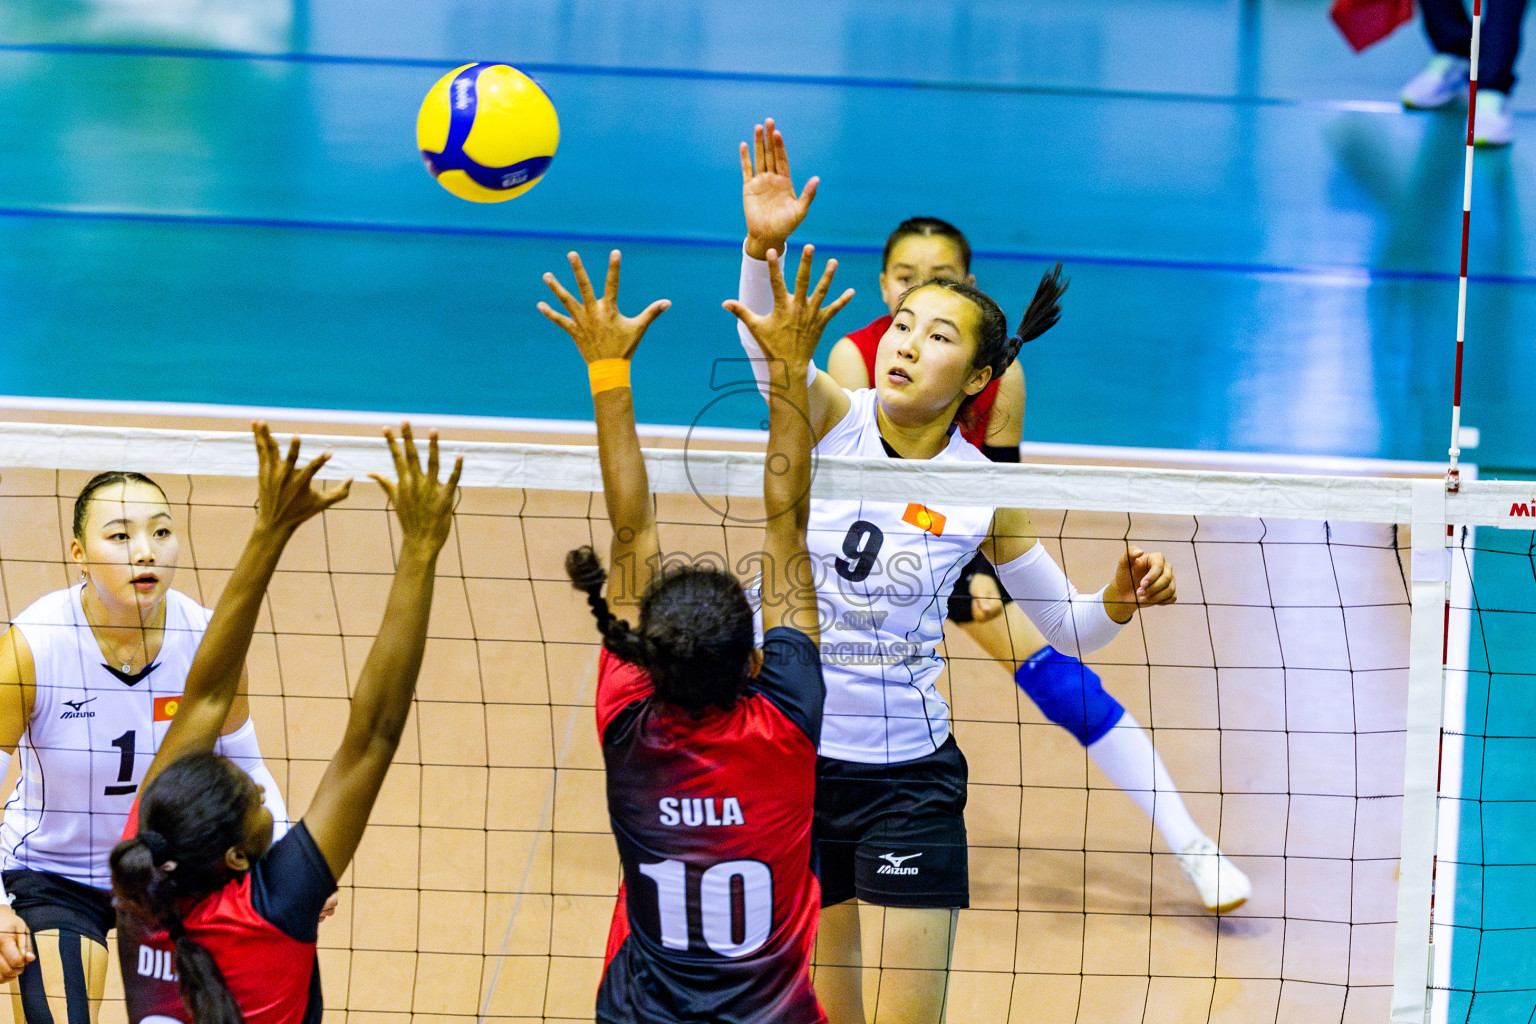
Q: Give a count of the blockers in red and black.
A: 2